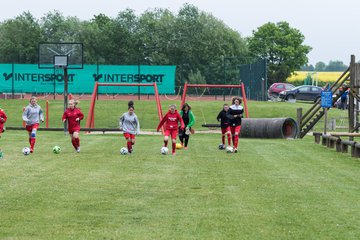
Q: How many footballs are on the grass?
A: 7